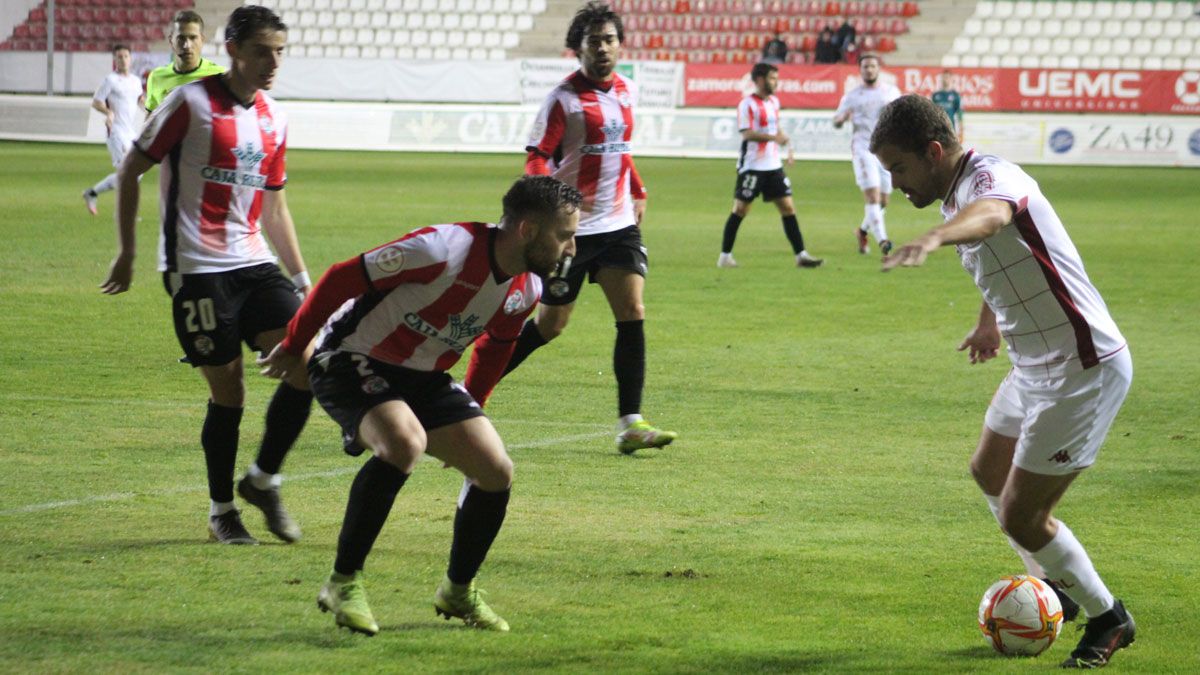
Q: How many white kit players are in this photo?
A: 3